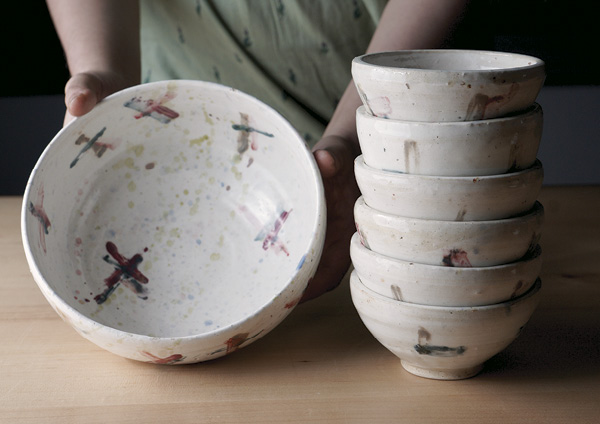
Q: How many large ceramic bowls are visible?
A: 1